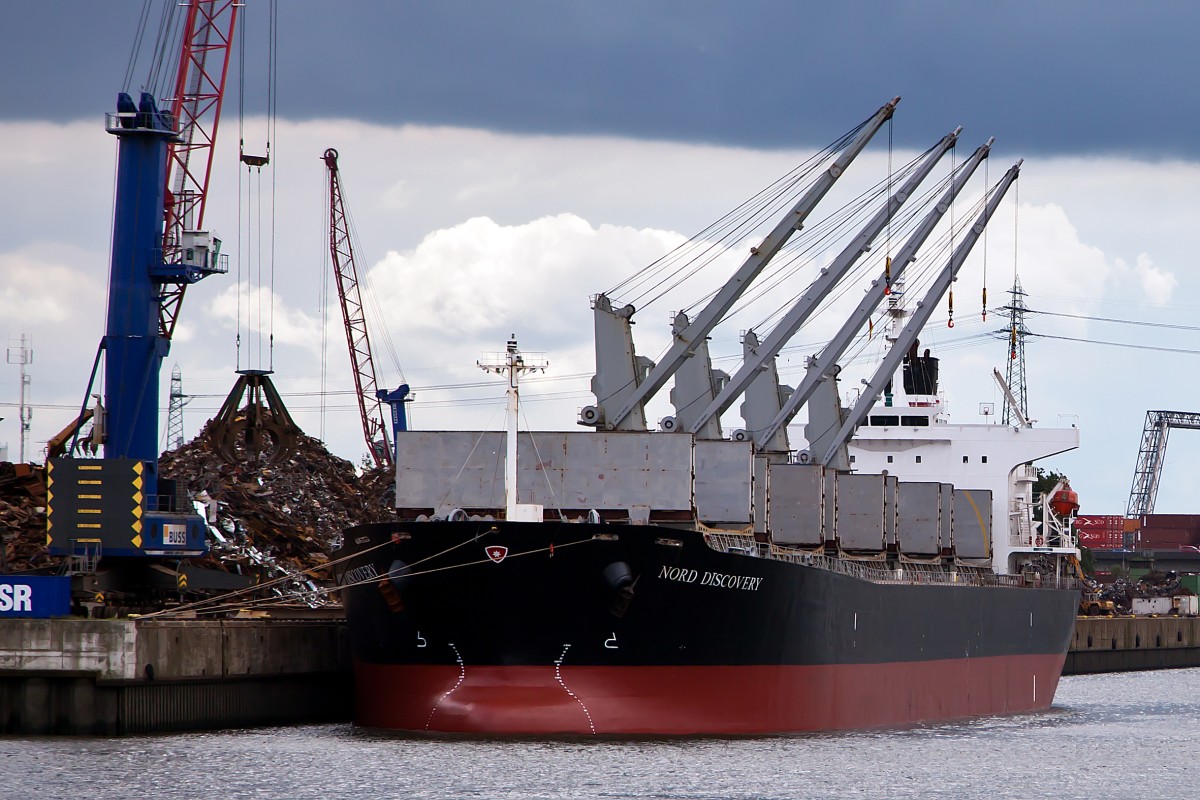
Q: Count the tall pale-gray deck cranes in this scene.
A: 4